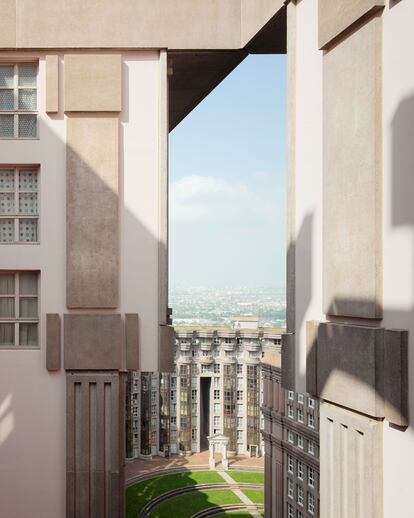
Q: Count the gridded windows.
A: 3